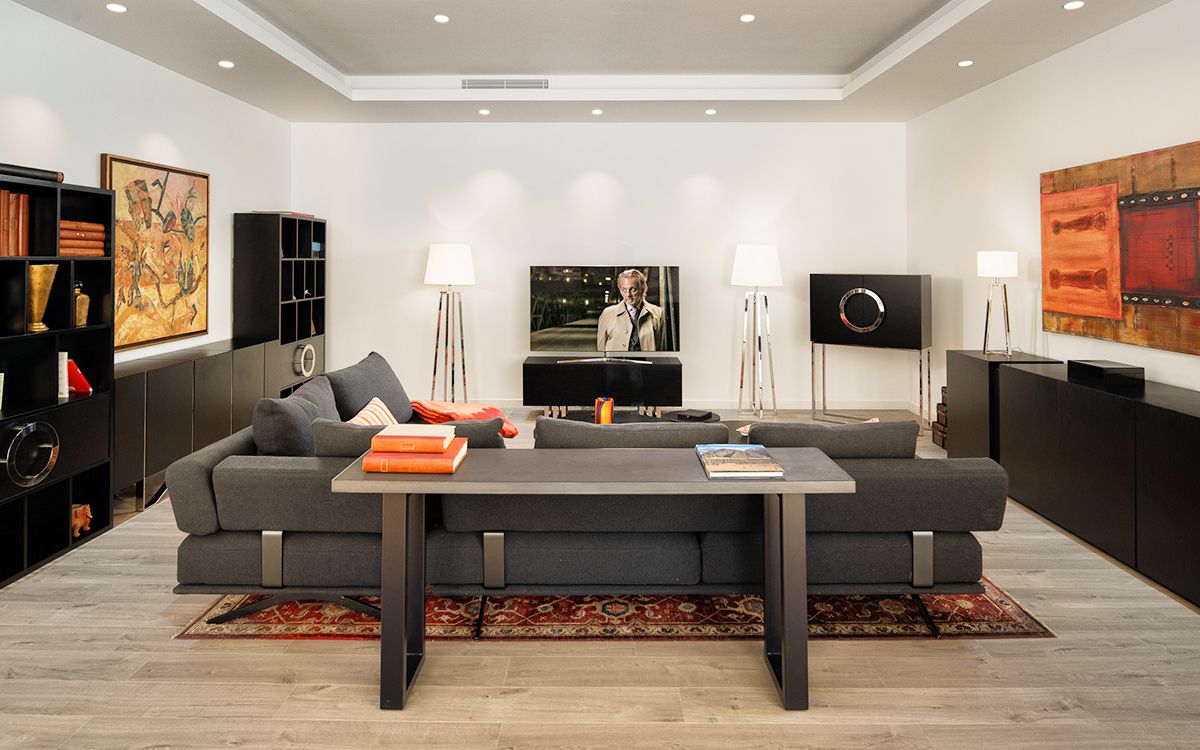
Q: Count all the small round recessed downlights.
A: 9